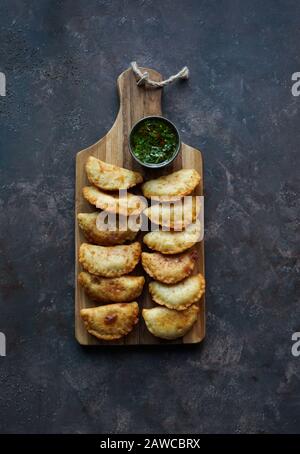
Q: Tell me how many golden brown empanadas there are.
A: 12